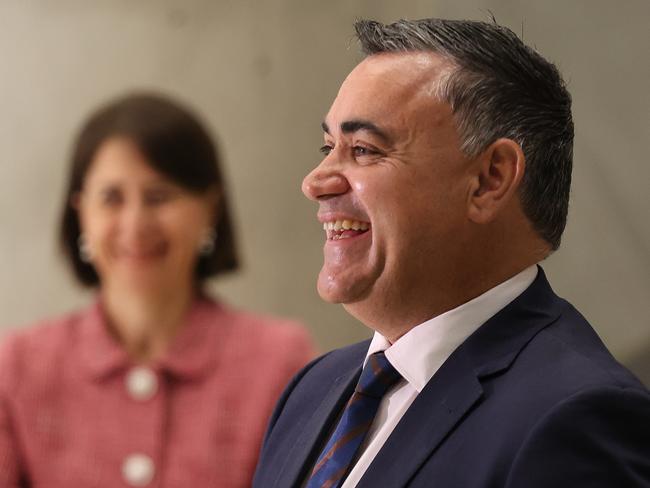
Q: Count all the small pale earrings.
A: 2